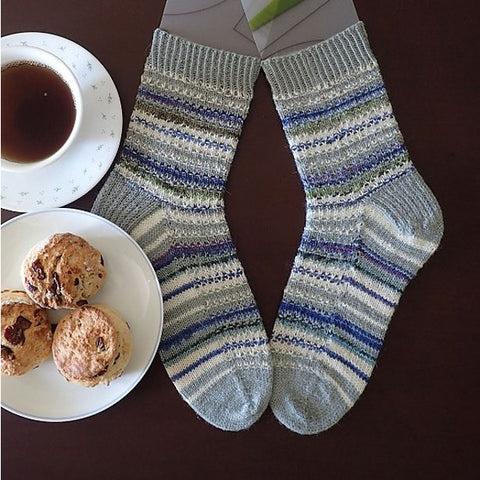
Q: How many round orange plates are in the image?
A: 0